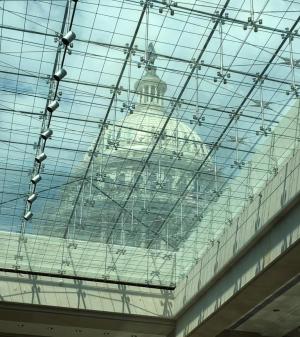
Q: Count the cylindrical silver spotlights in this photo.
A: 8